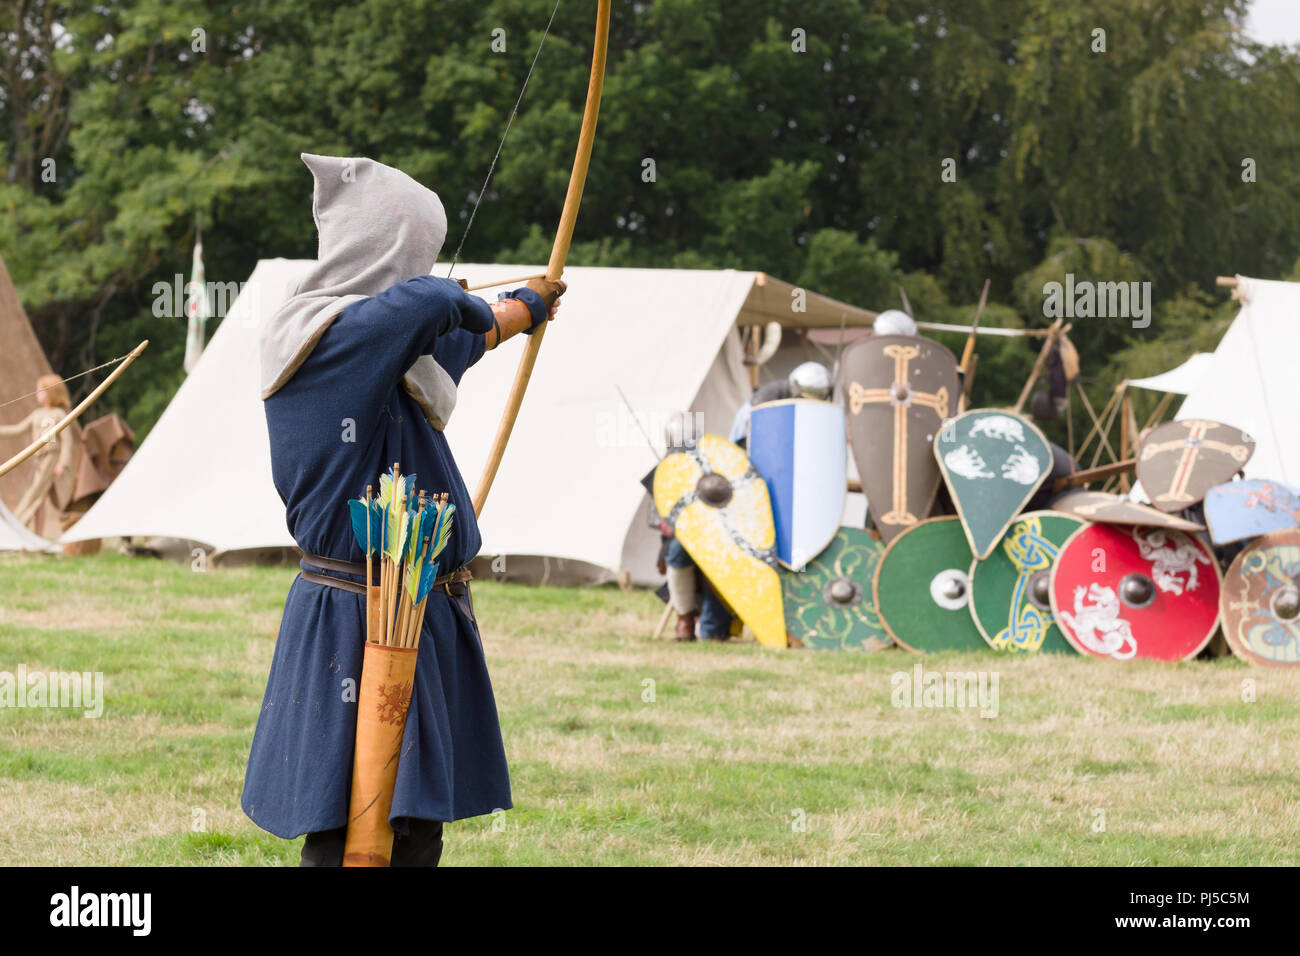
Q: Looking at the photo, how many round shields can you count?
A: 5